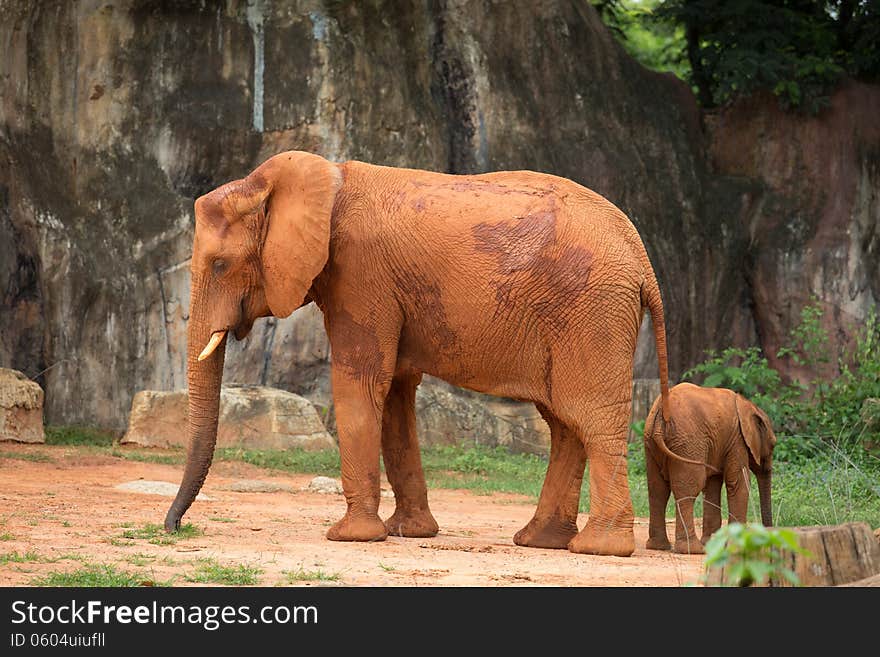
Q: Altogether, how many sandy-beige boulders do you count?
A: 2